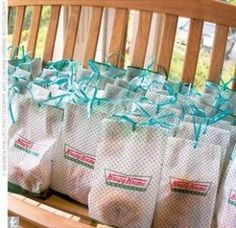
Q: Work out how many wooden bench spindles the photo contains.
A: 10